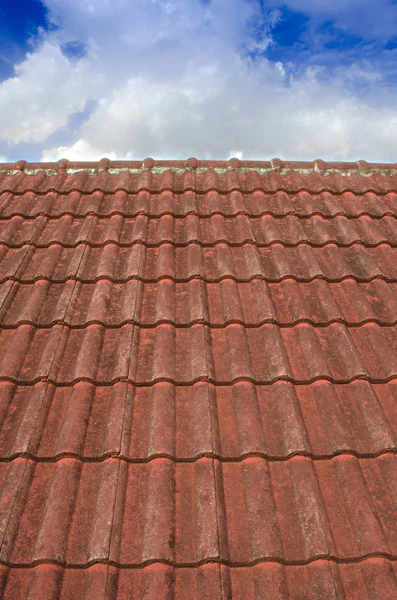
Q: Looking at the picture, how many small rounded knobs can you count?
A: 9